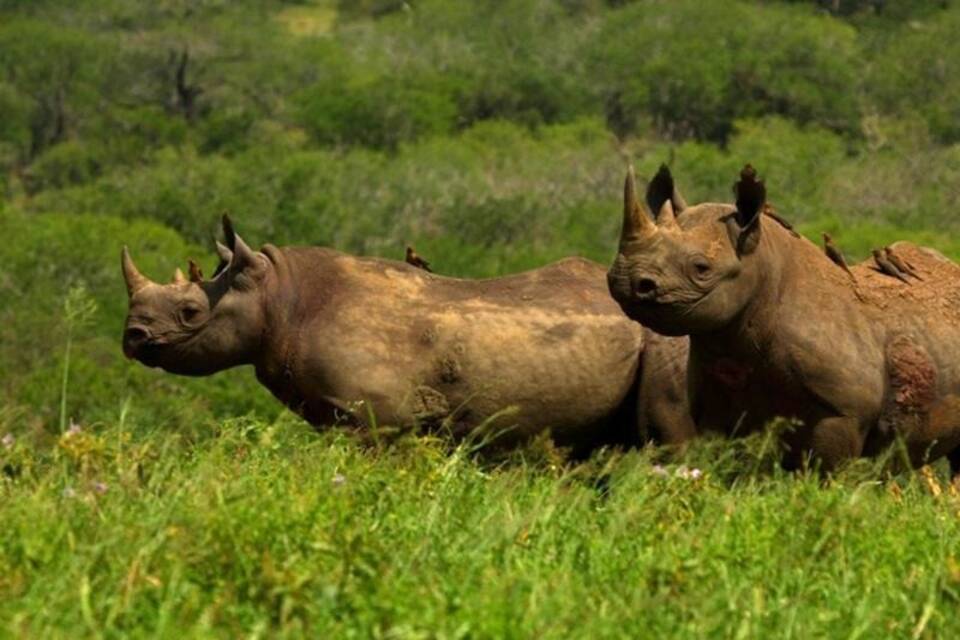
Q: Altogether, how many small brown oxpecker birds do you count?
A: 6